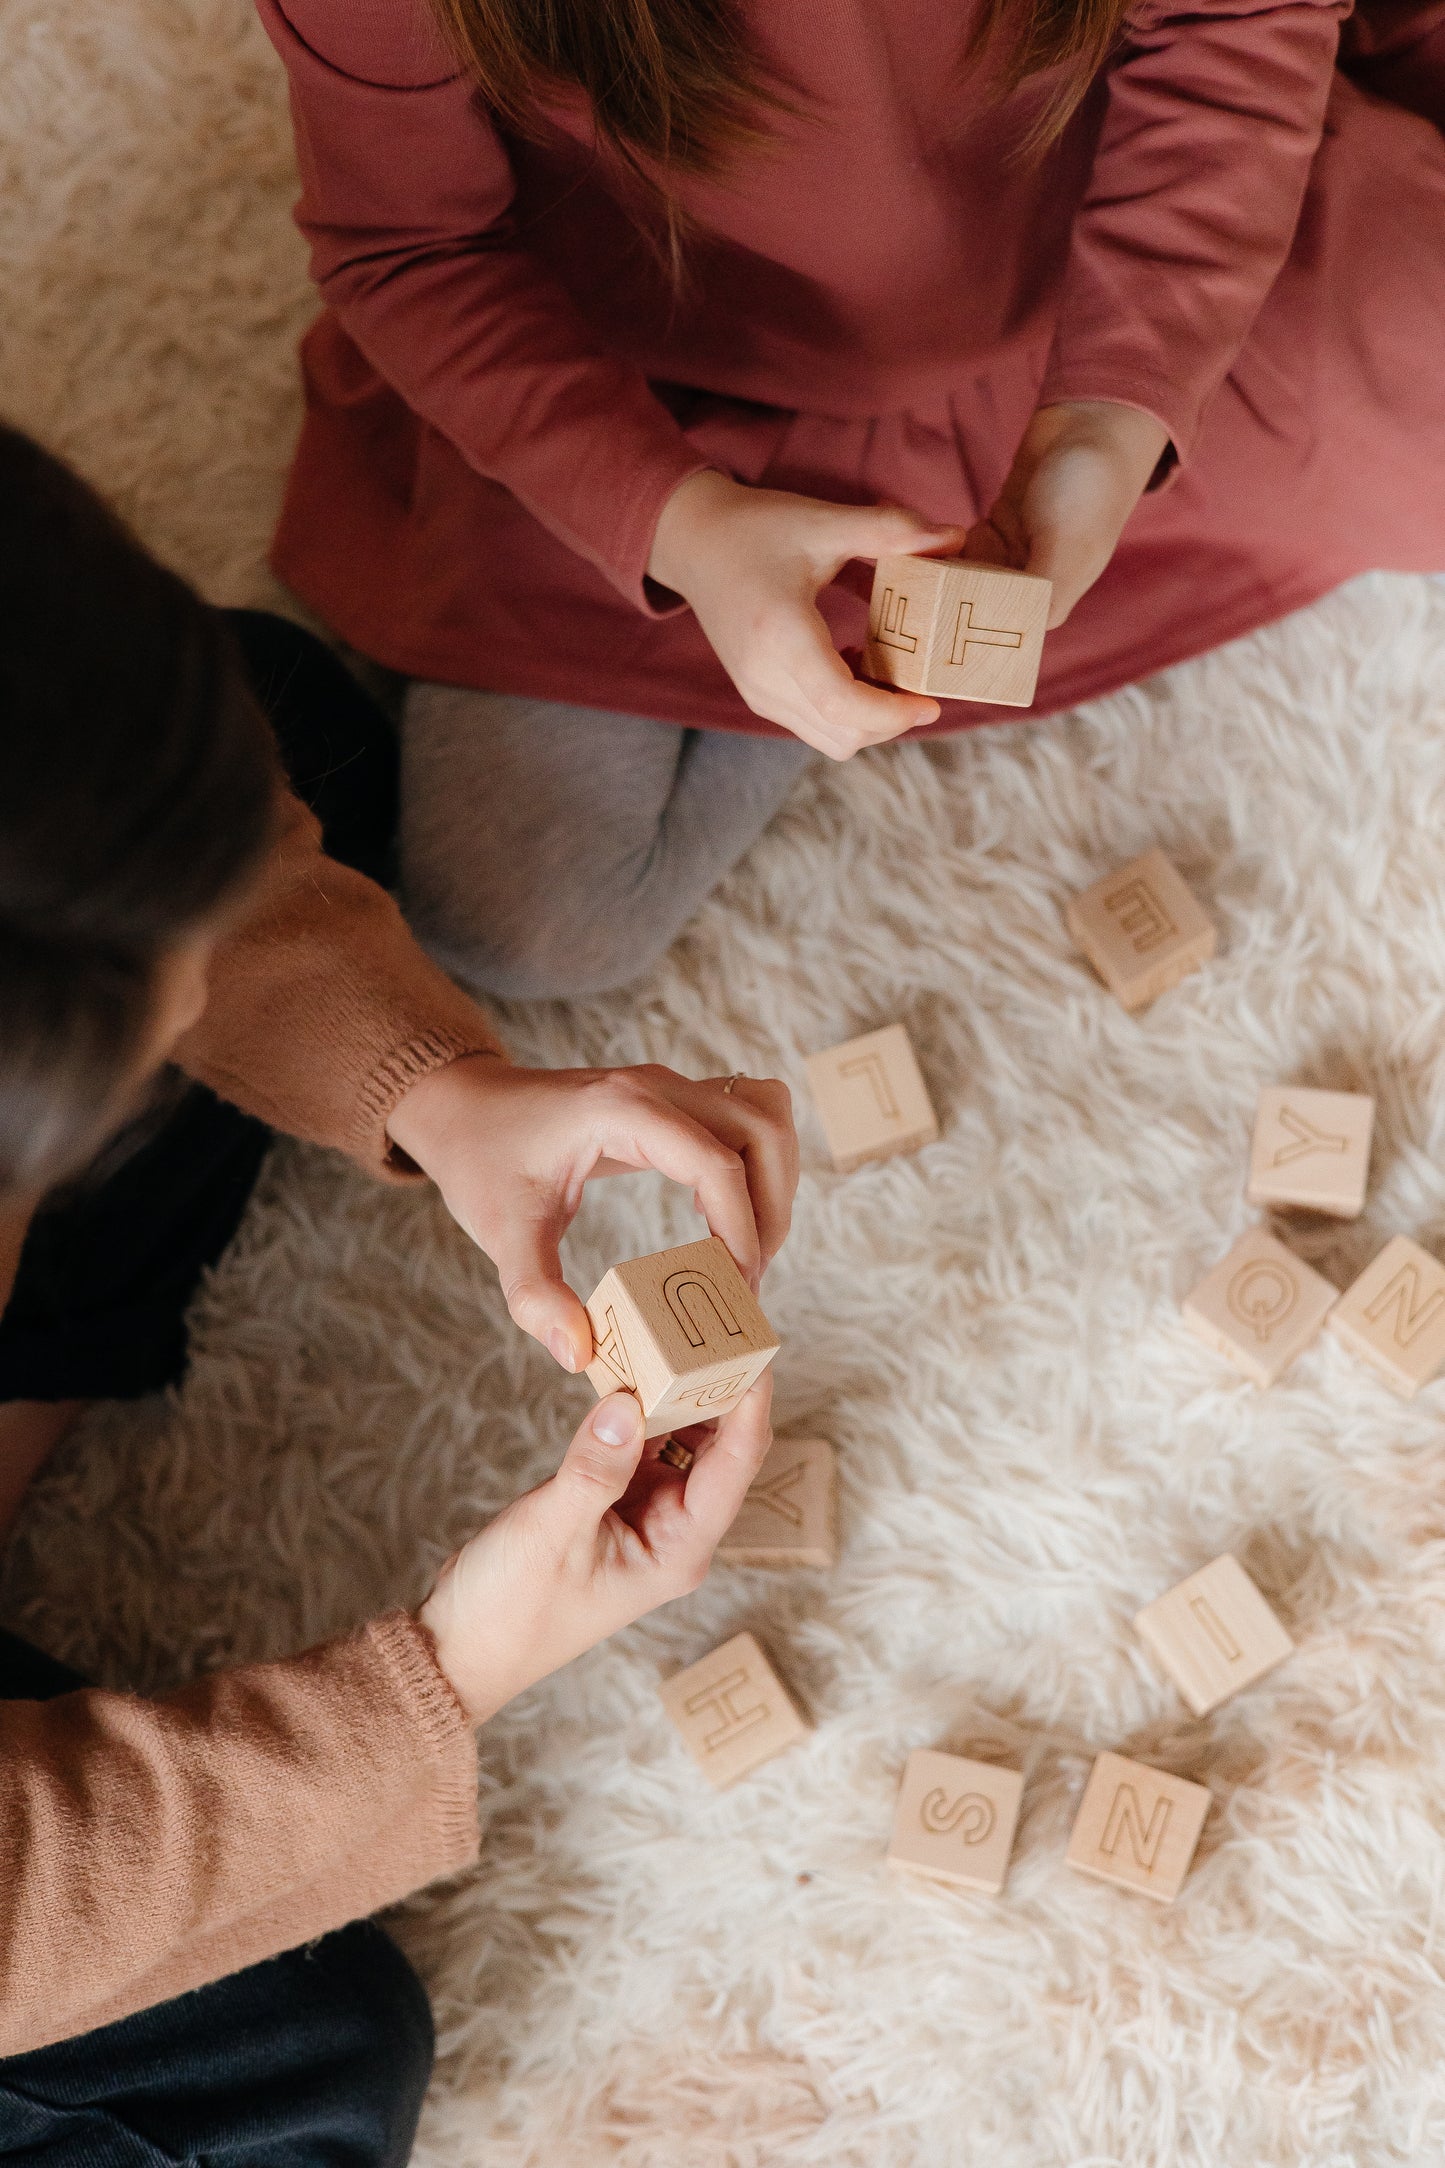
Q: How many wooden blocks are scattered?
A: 10